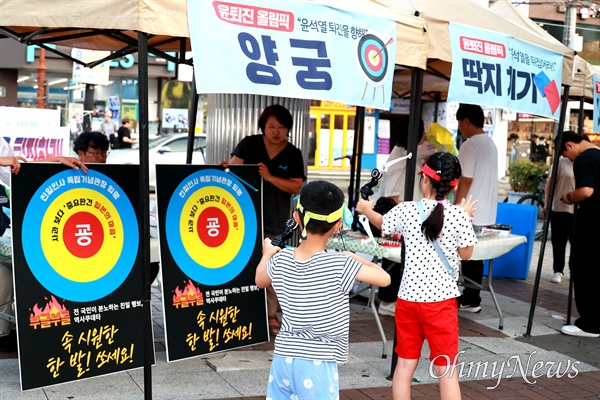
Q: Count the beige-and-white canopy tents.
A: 3